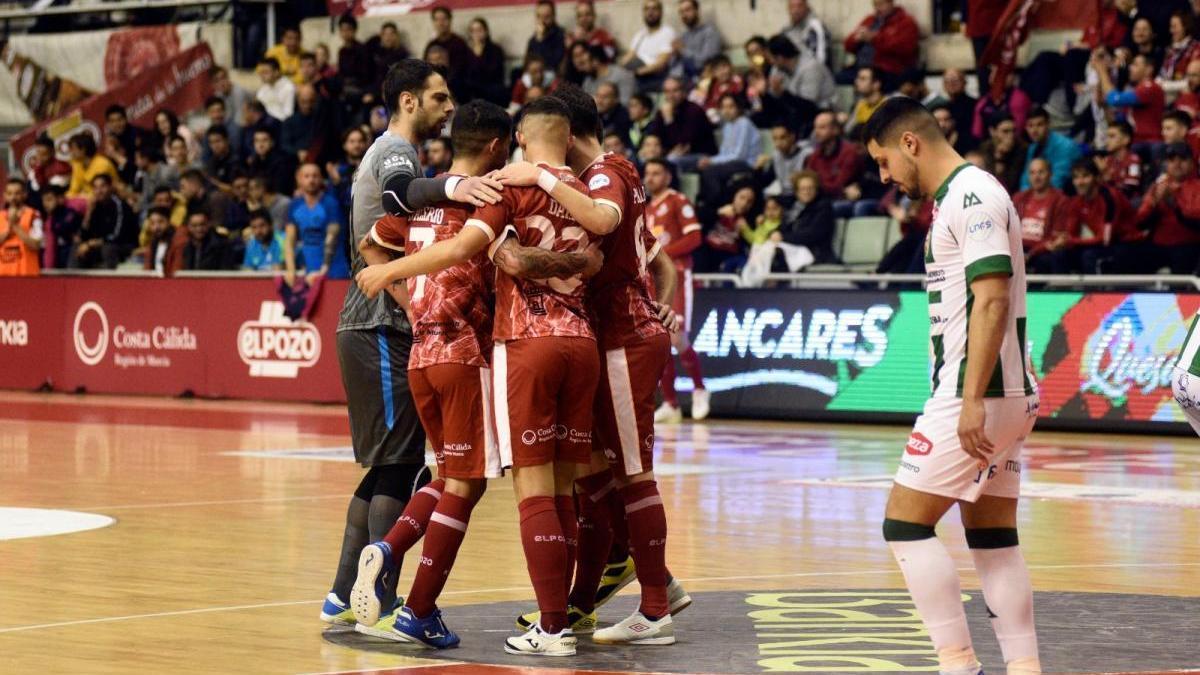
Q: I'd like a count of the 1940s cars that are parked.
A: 0